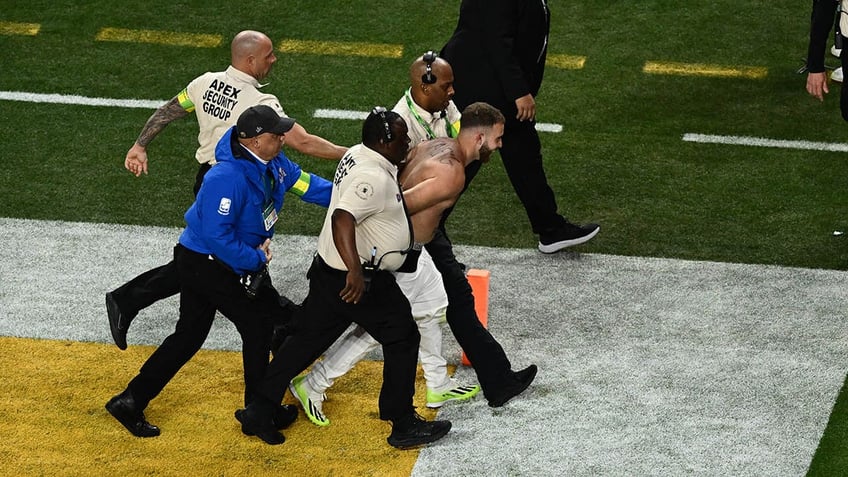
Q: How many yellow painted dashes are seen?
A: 5